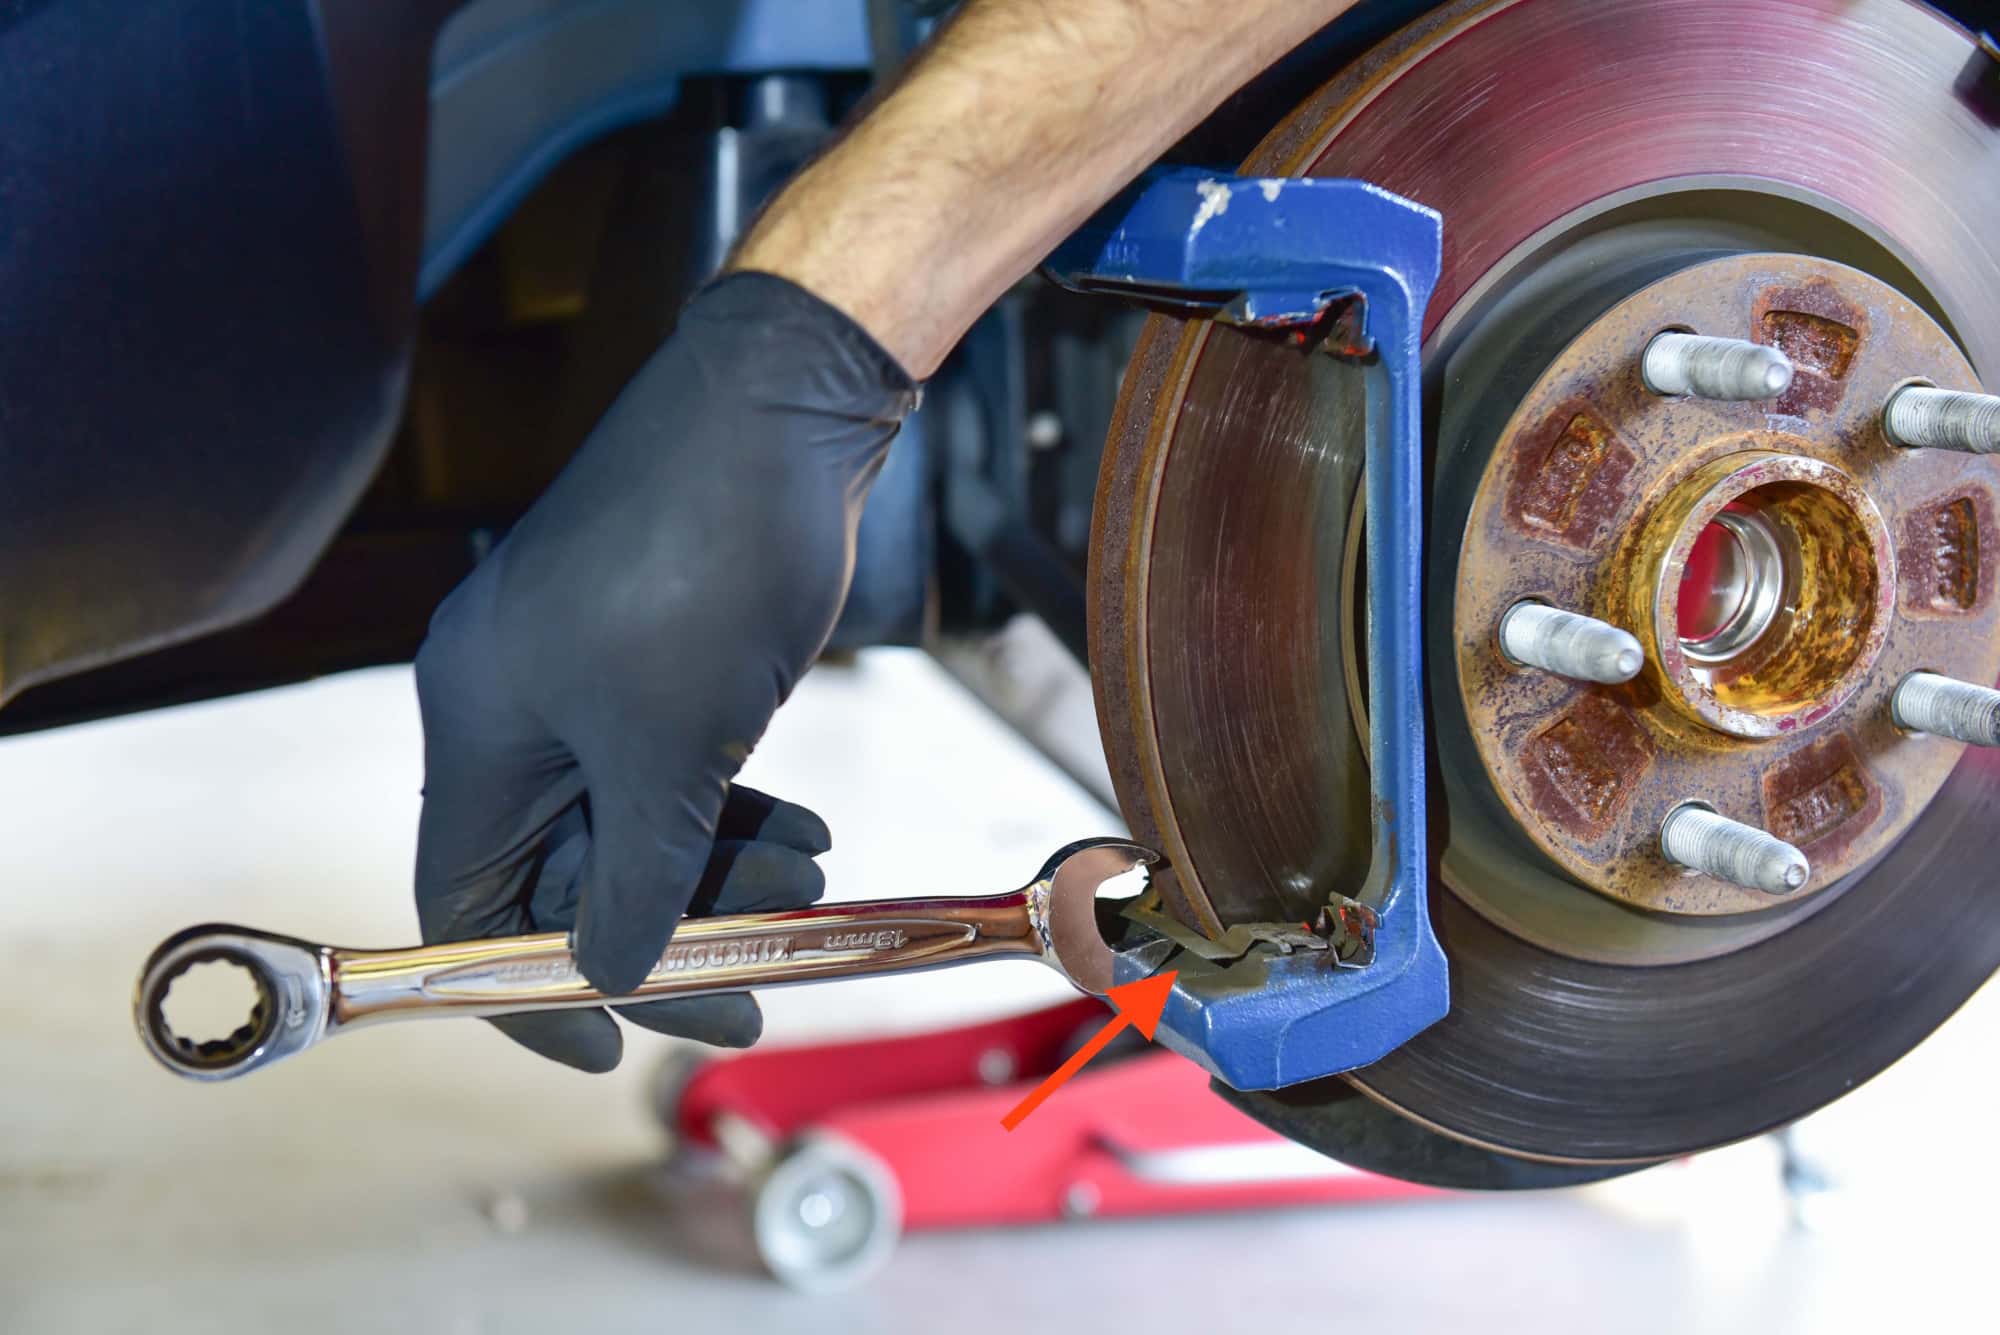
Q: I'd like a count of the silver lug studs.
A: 5